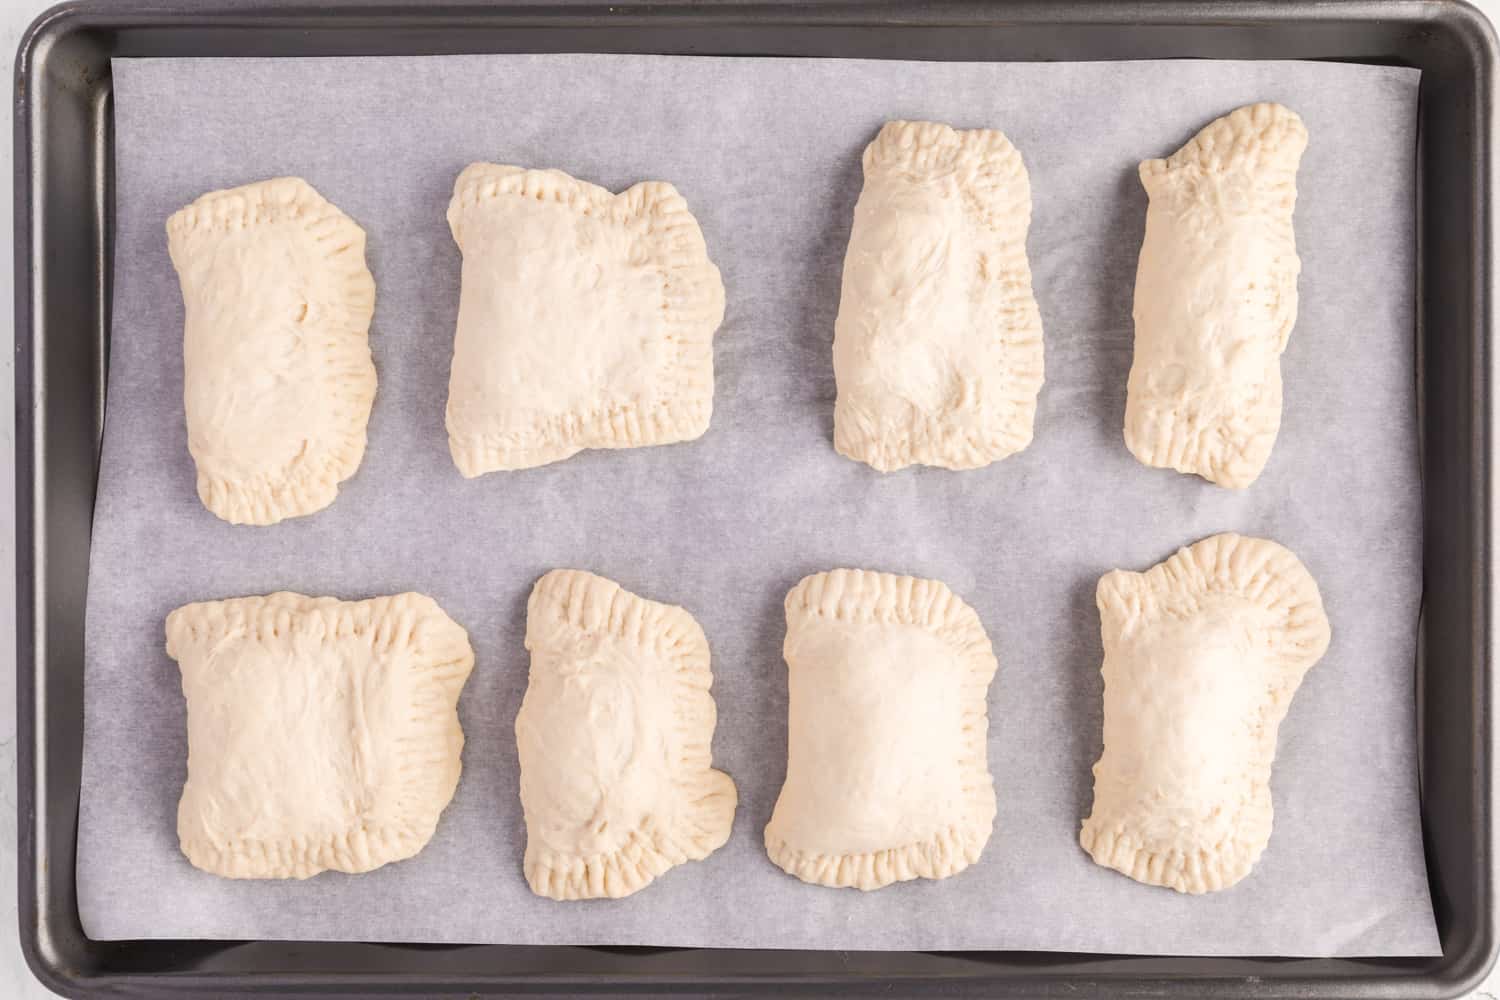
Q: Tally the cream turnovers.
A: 8